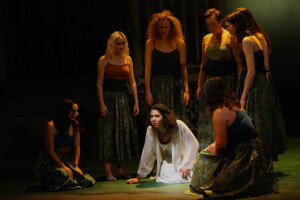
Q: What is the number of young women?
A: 7